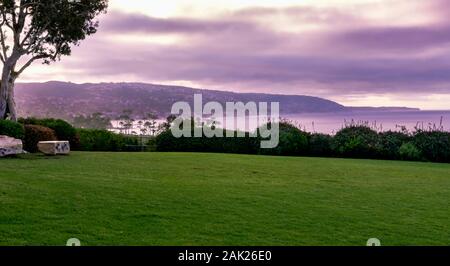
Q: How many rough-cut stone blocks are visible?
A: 2